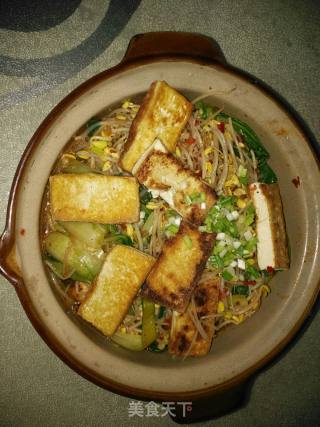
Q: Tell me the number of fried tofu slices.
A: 7